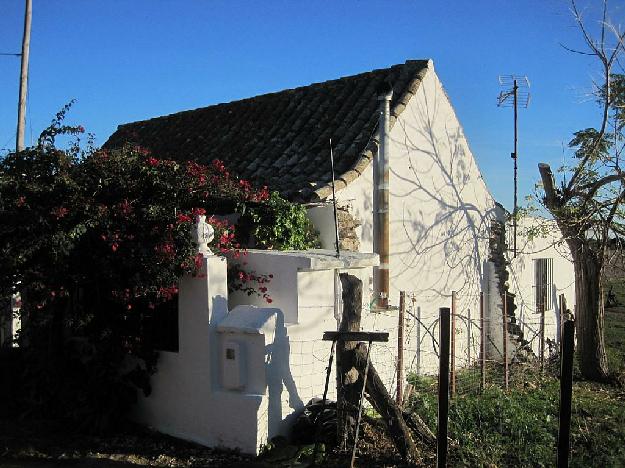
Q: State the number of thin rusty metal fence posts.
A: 6